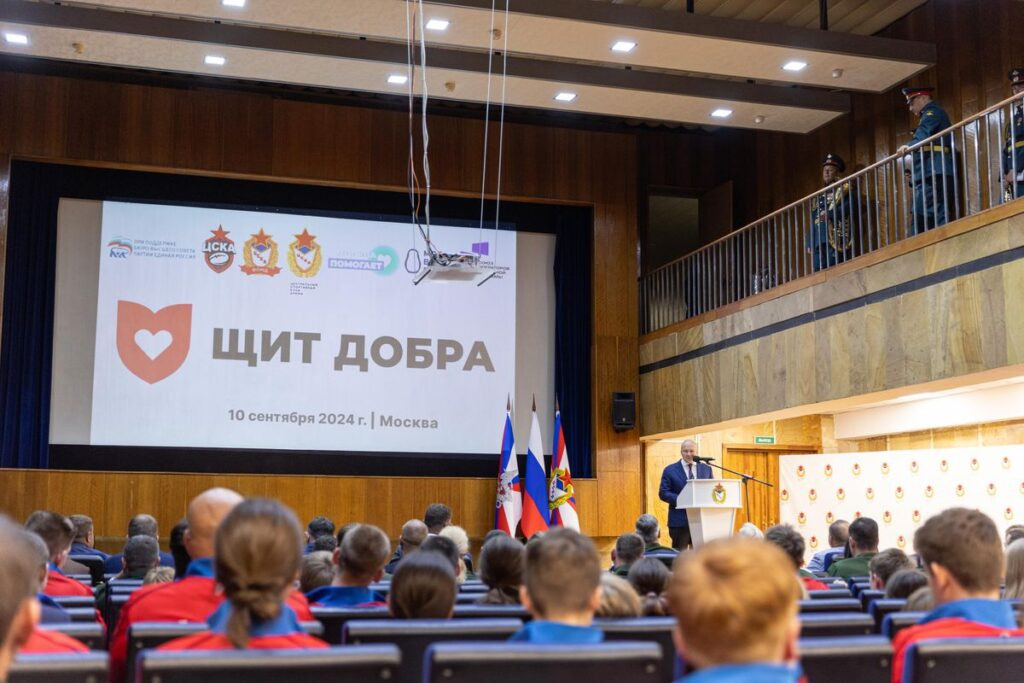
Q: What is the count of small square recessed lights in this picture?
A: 9